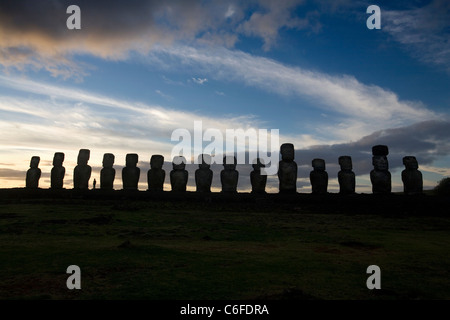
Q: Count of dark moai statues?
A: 15